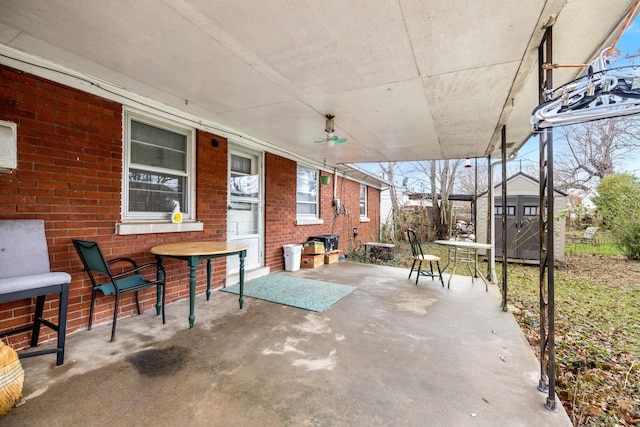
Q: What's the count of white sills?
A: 3